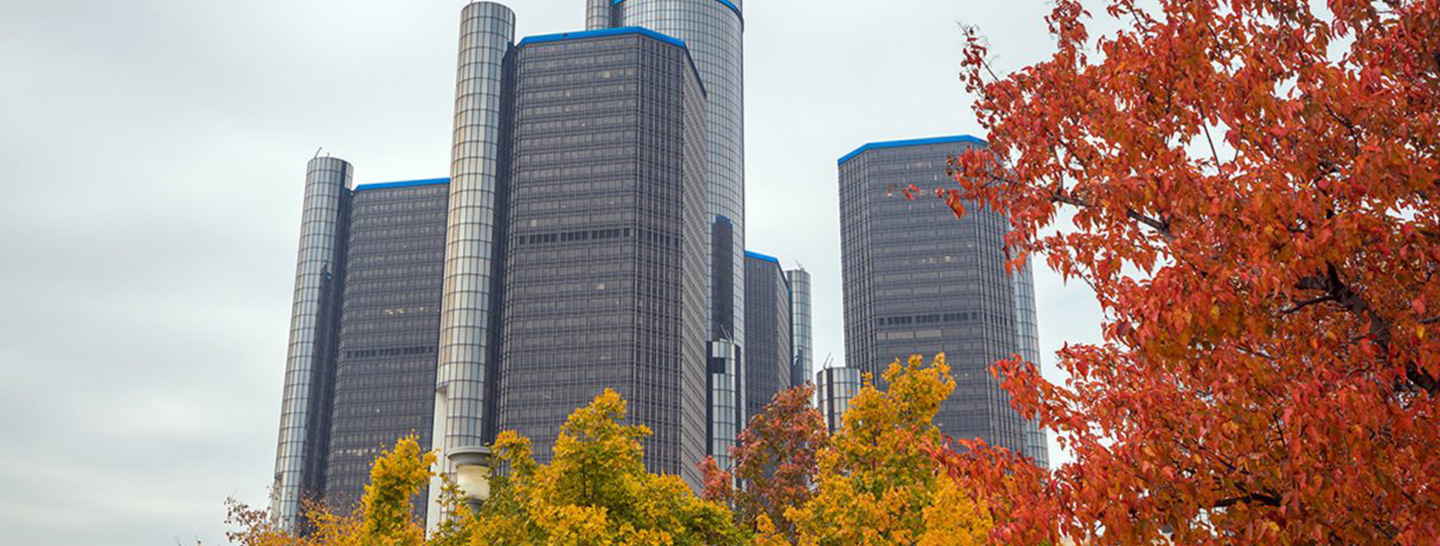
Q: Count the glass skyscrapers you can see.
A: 5